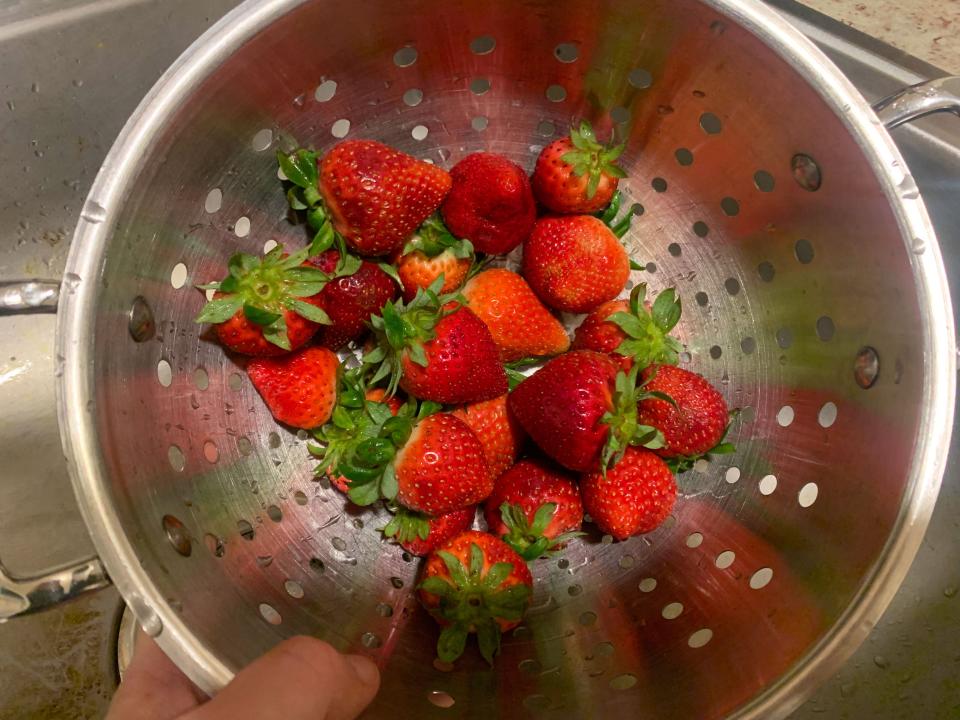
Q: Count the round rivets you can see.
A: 4